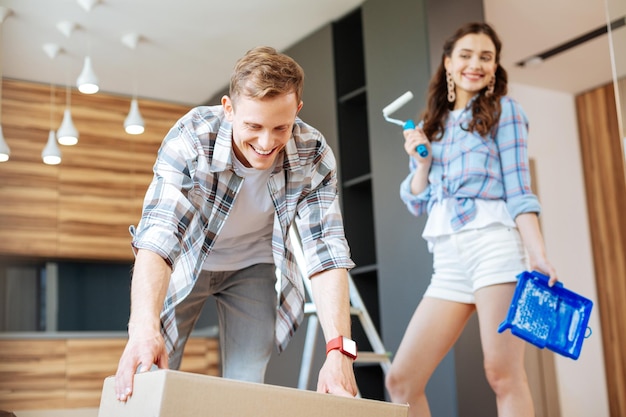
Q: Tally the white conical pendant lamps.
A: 5